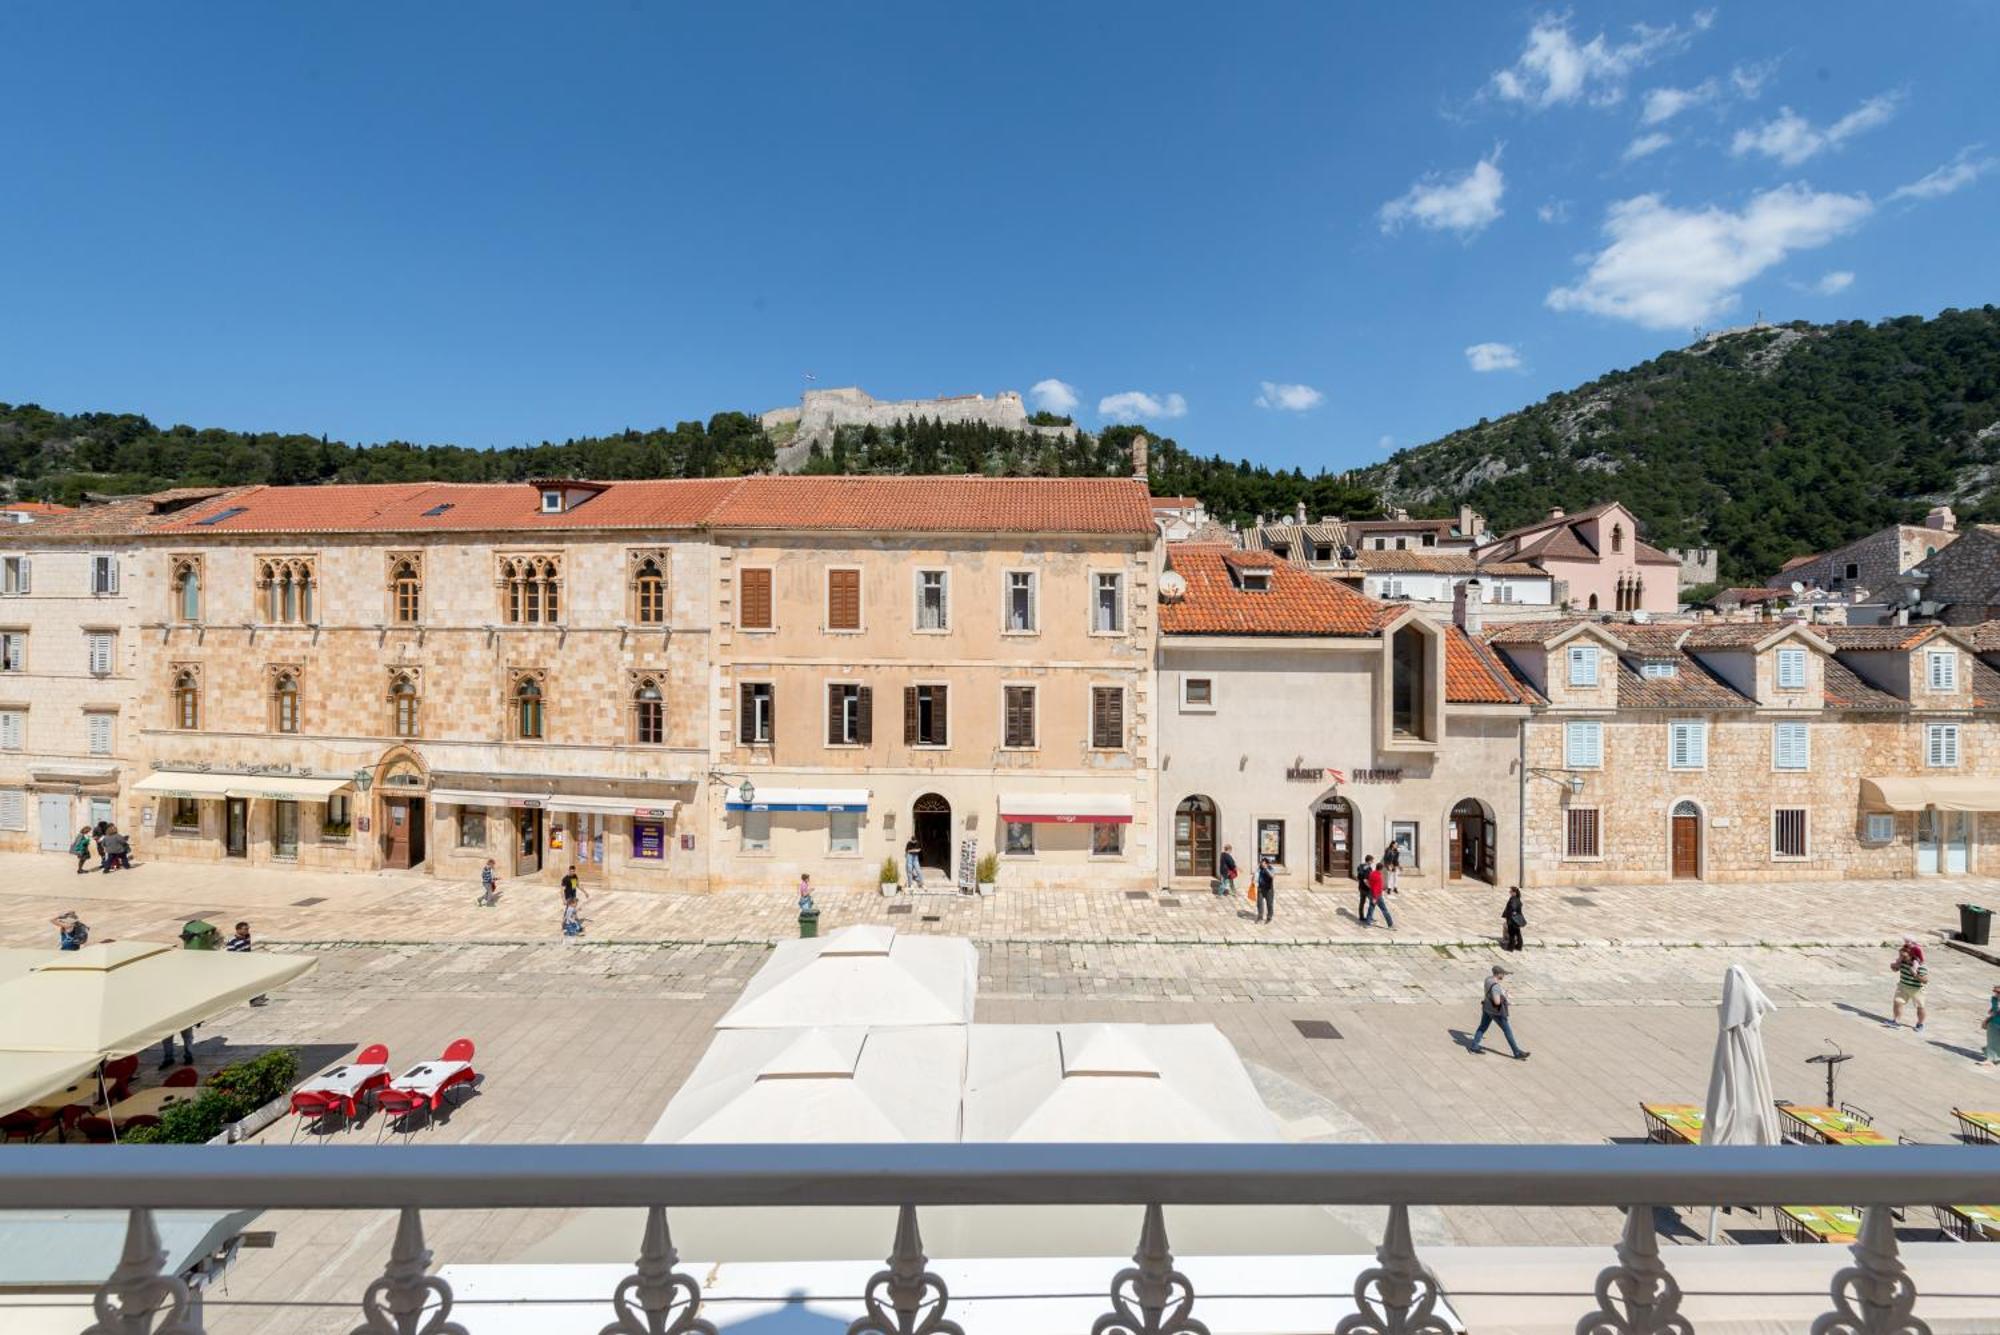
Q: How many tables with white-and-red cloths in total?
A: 2